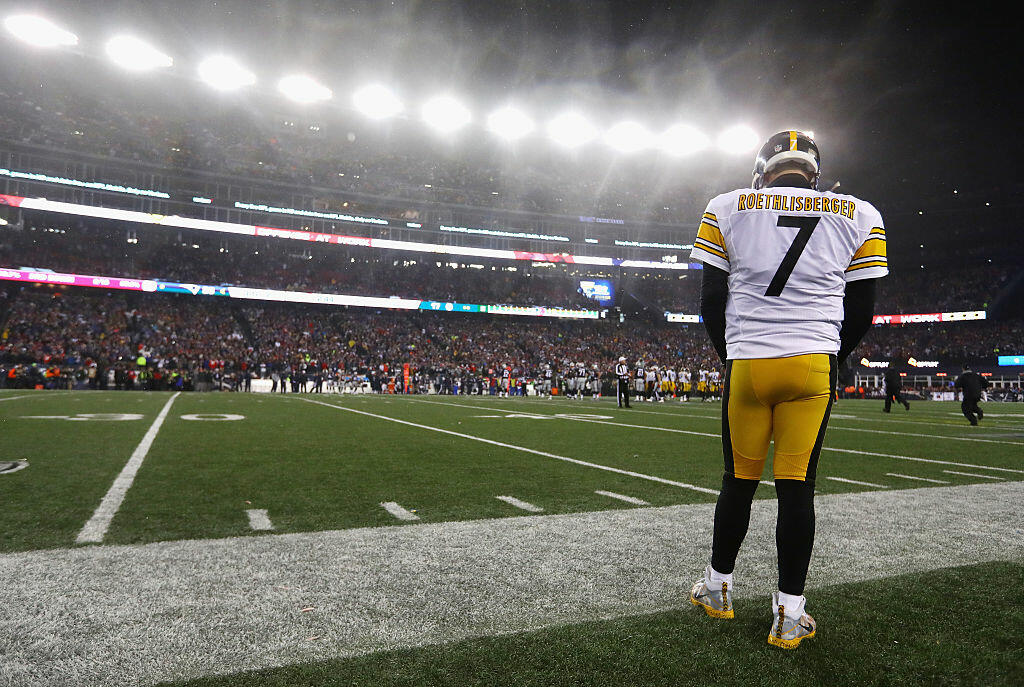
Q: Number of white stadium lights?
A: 11